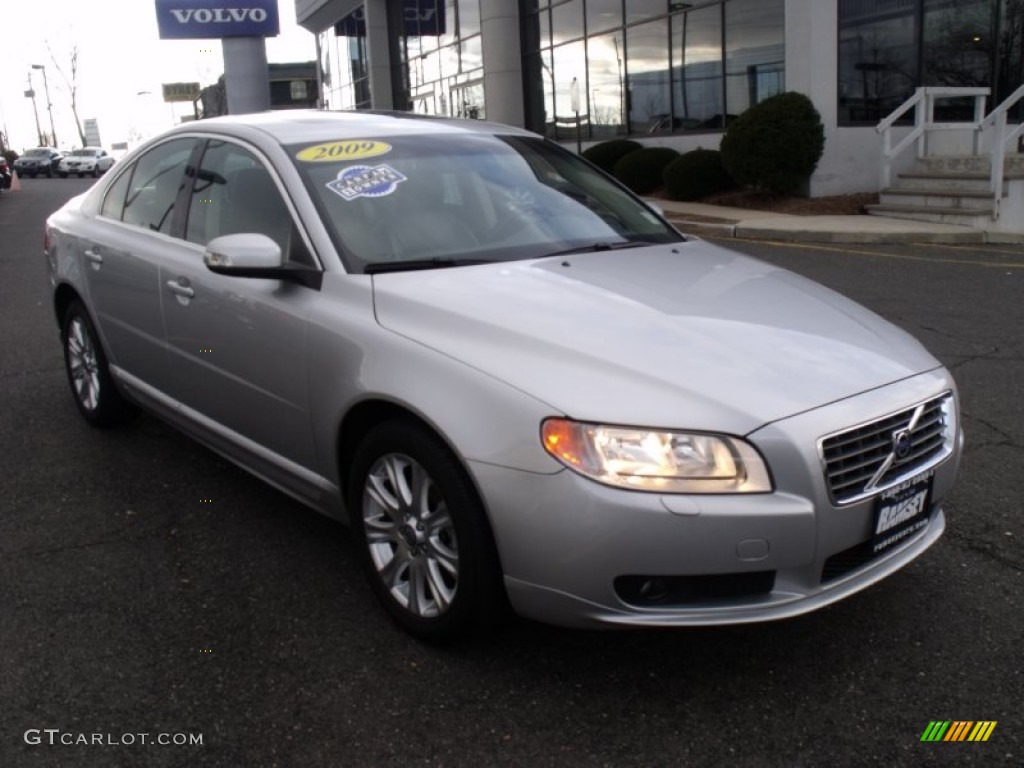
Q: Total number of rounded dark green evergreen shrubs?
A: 4